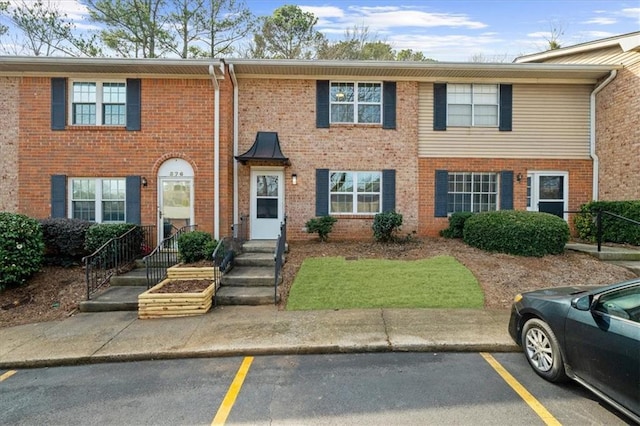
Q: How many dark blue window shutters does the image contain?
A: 12